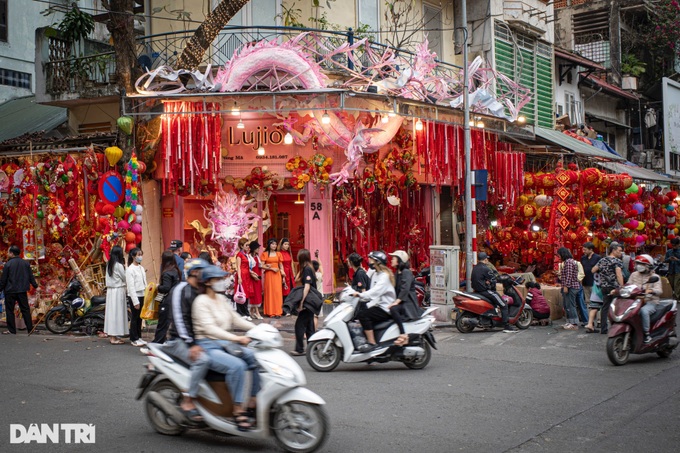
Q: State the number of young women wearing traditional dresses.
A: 4